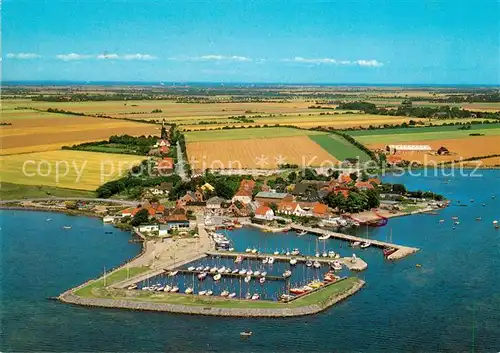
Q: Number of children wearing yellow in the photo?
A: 0